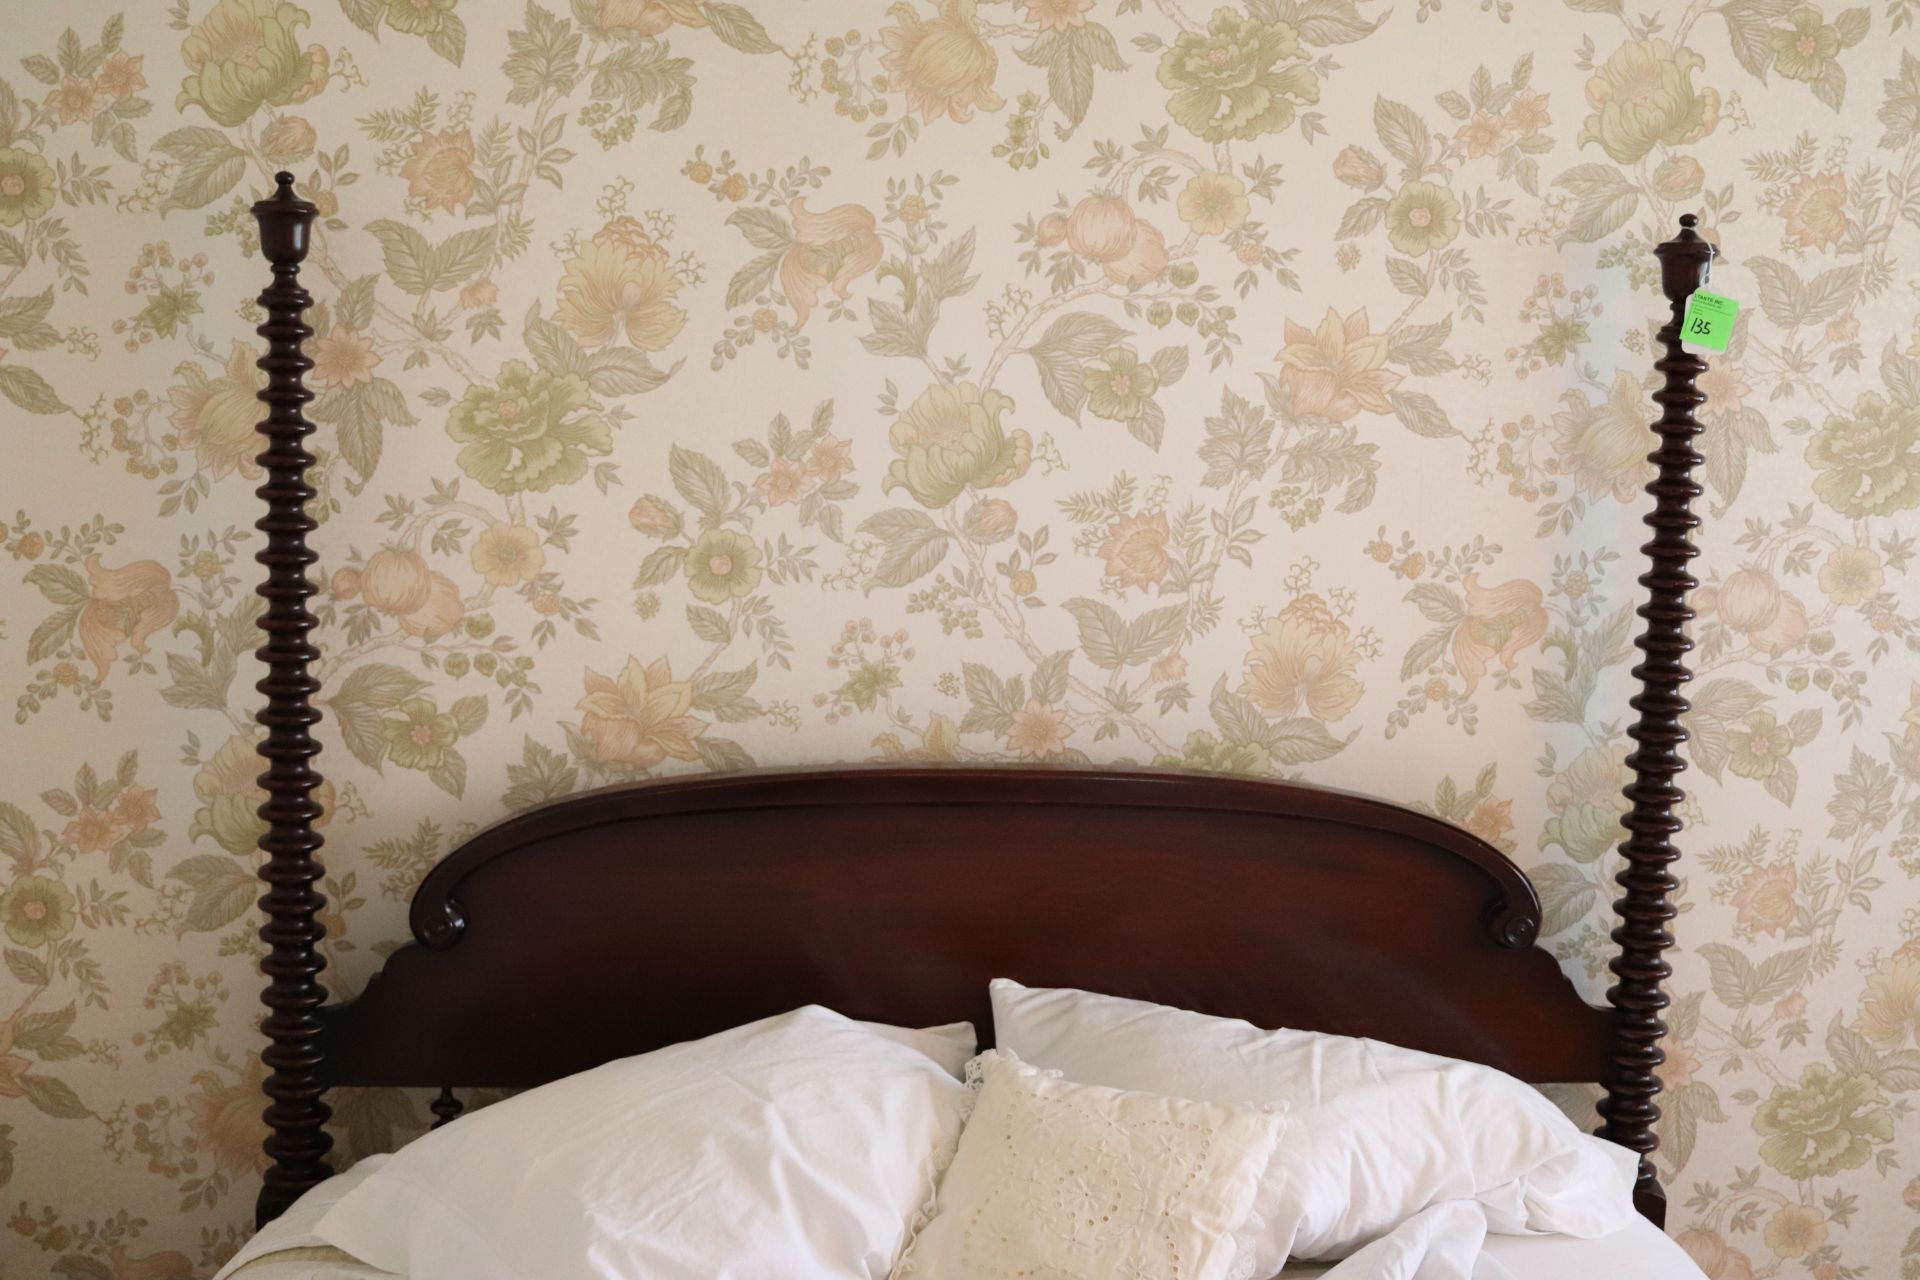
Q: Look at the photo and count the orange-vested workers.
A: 0